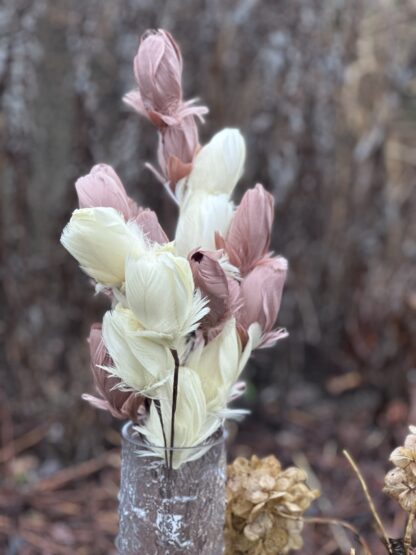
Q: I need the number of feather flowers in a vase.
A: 15